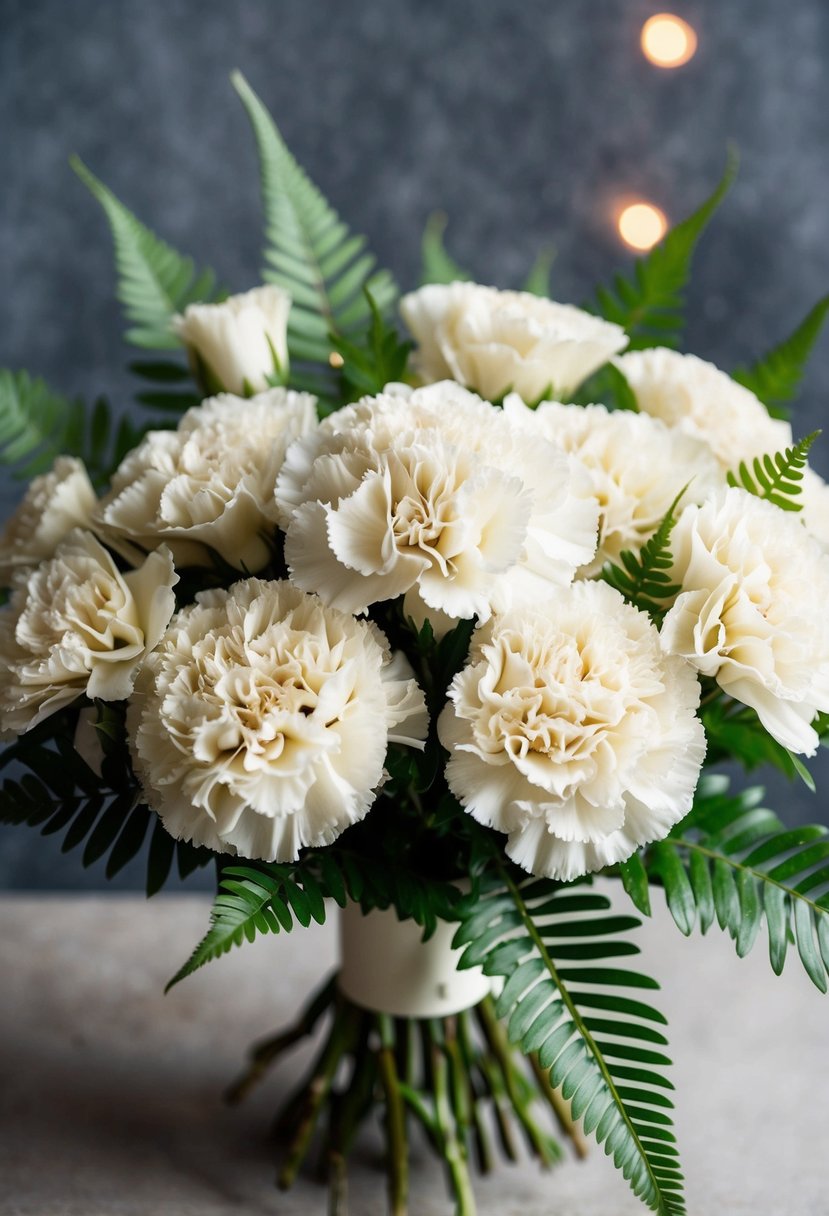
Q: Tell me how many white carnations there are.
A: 11